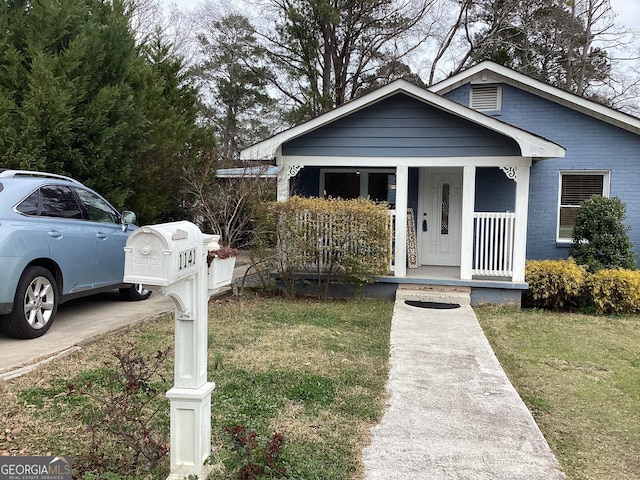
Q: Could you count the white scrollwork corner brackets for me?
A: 2